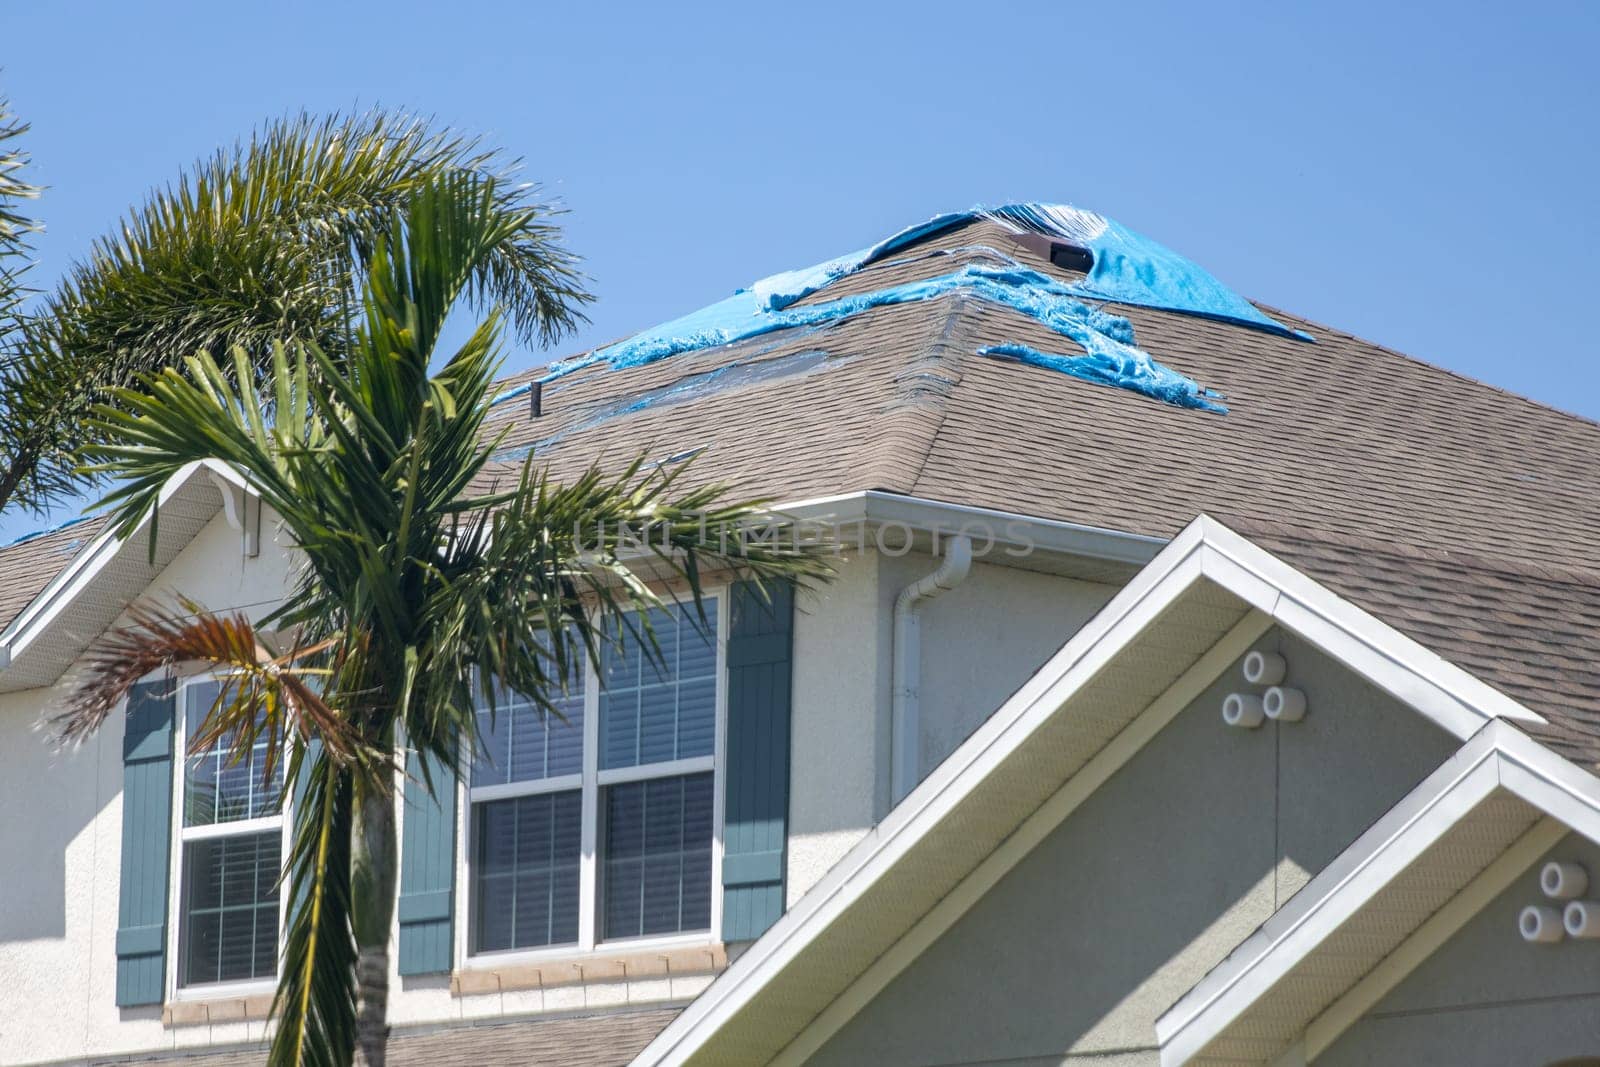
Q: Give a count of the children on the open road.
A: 0